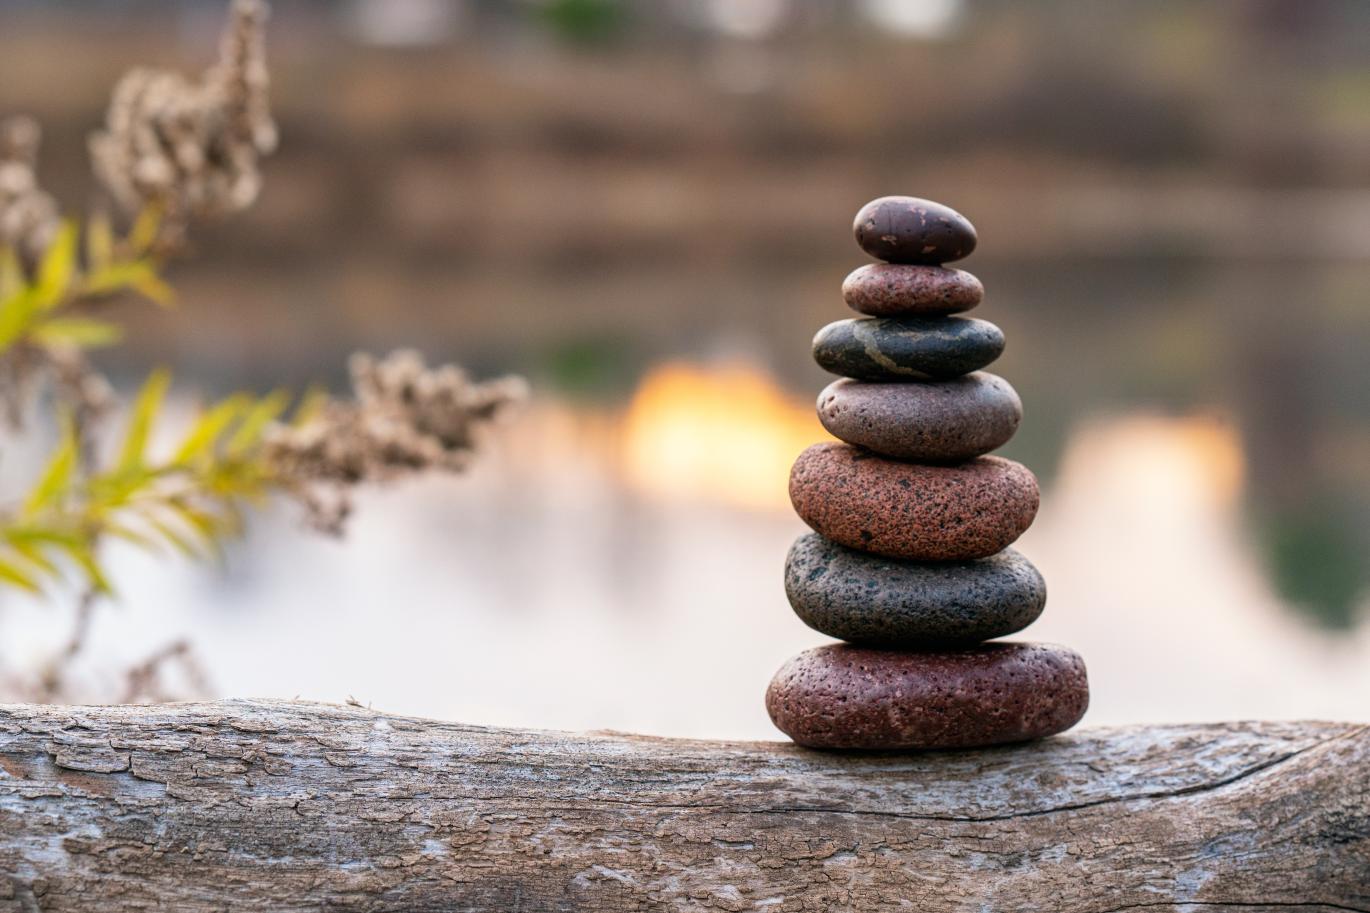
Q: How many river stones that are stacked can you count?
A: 7